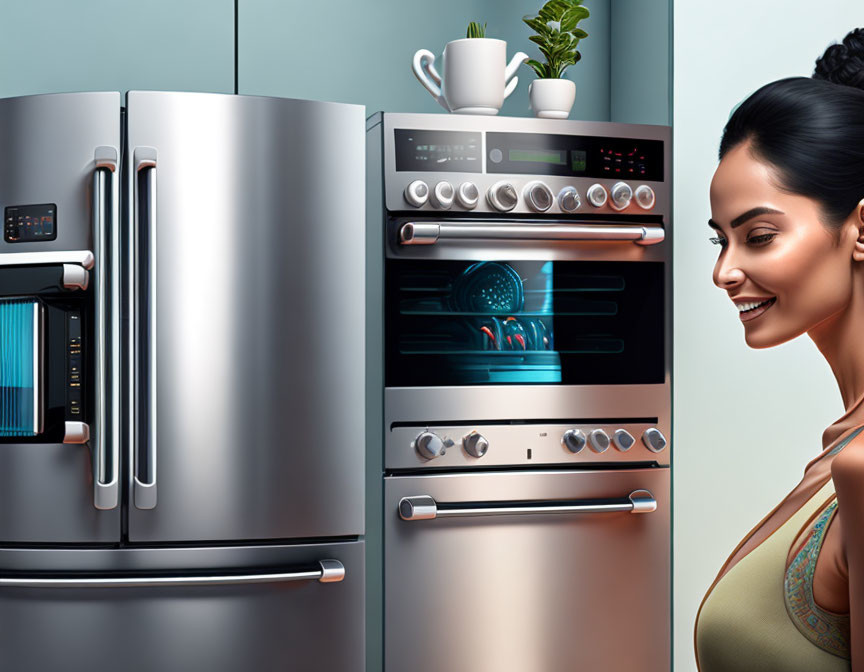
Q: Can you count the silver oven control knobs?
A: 15